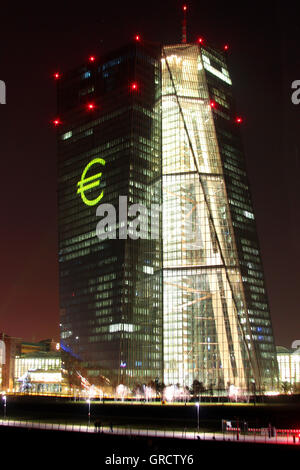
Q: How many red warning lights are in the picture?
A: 11